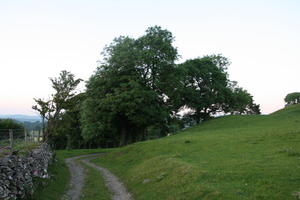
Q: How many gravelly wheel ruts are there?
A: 2